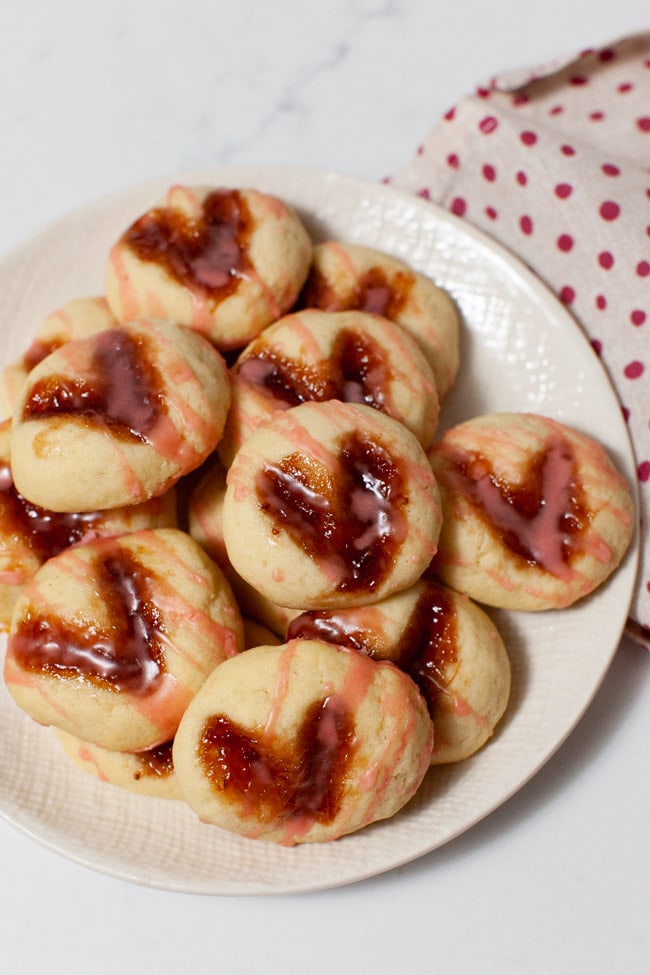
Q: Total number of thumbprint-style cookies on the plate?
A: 13